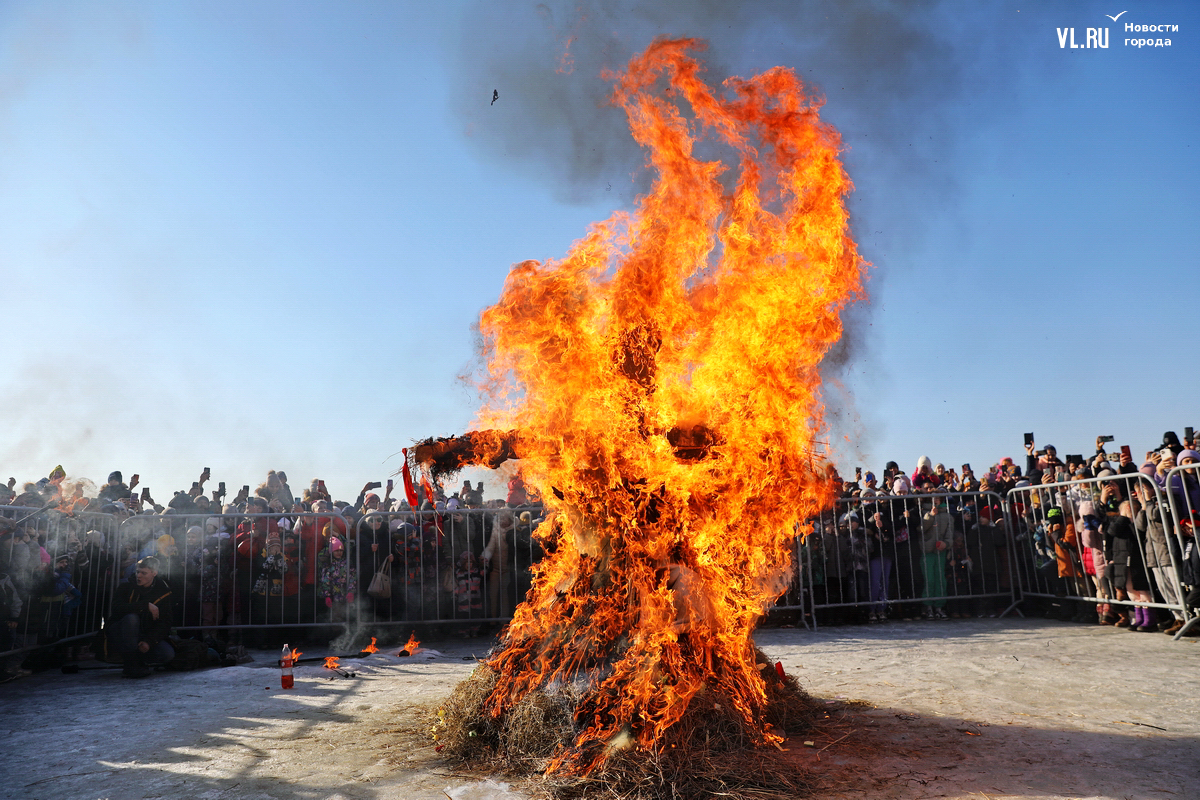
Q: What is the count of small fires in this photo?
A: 4